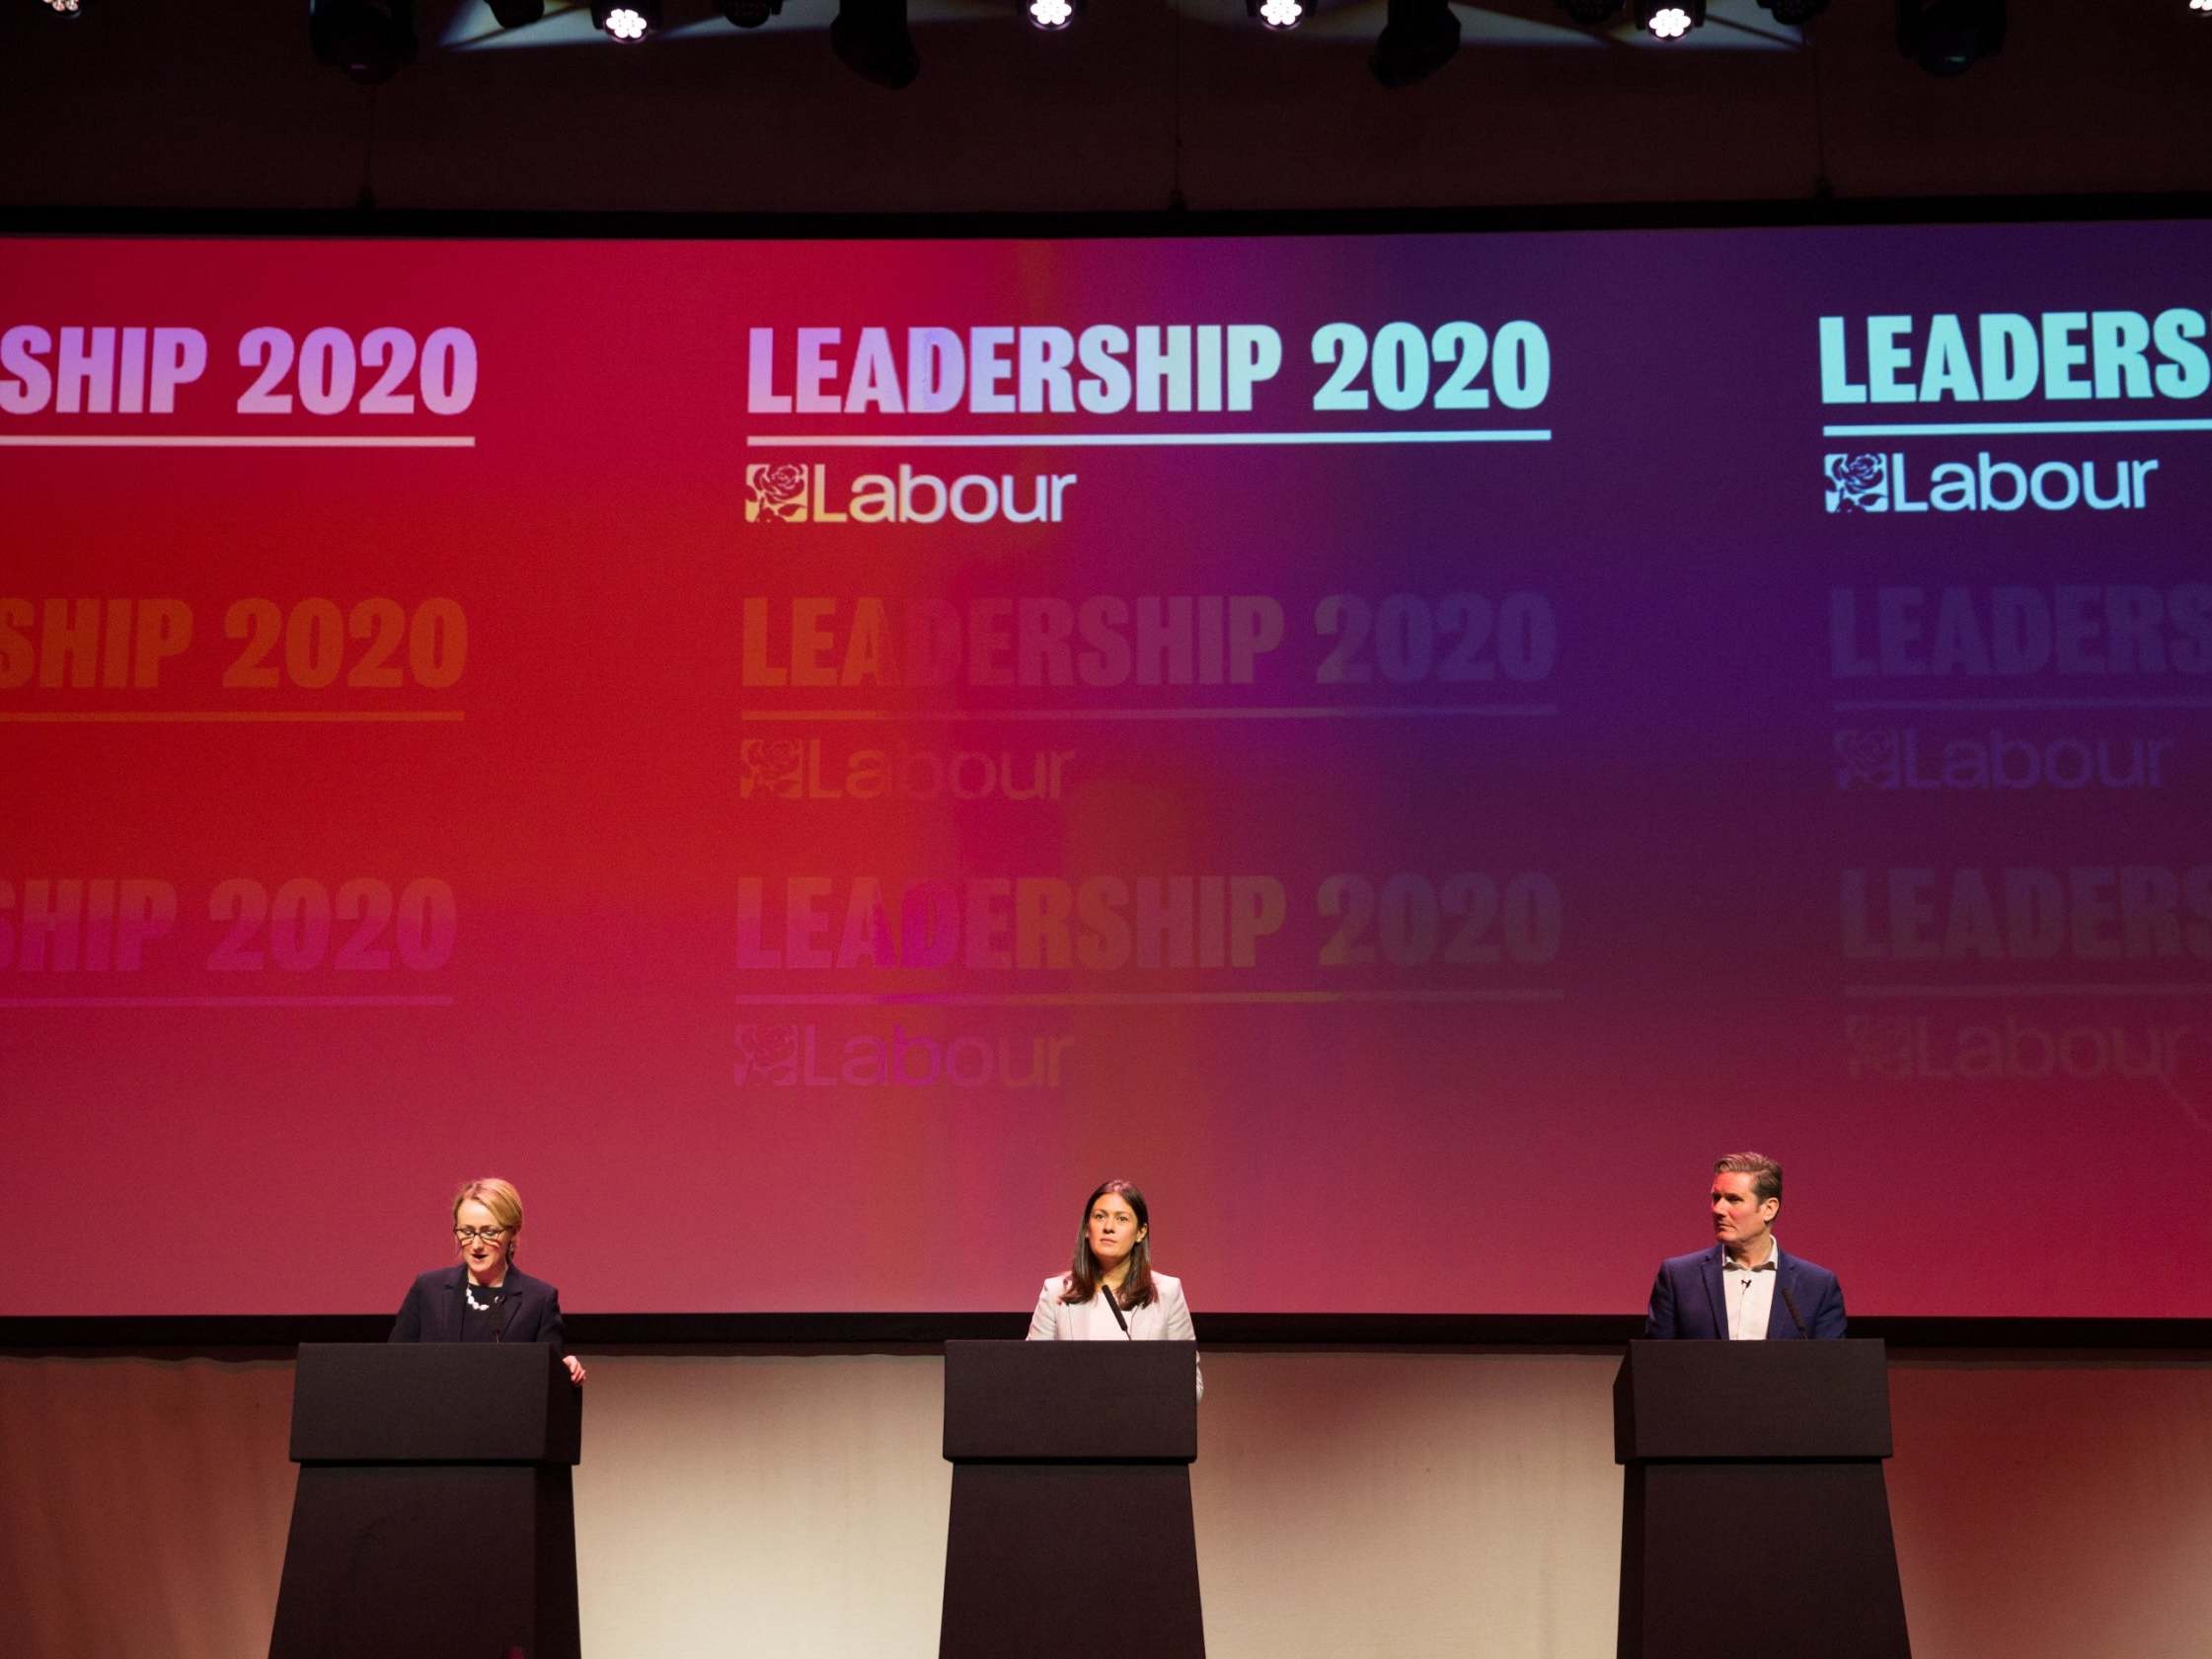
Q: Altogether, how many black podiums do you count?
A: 3